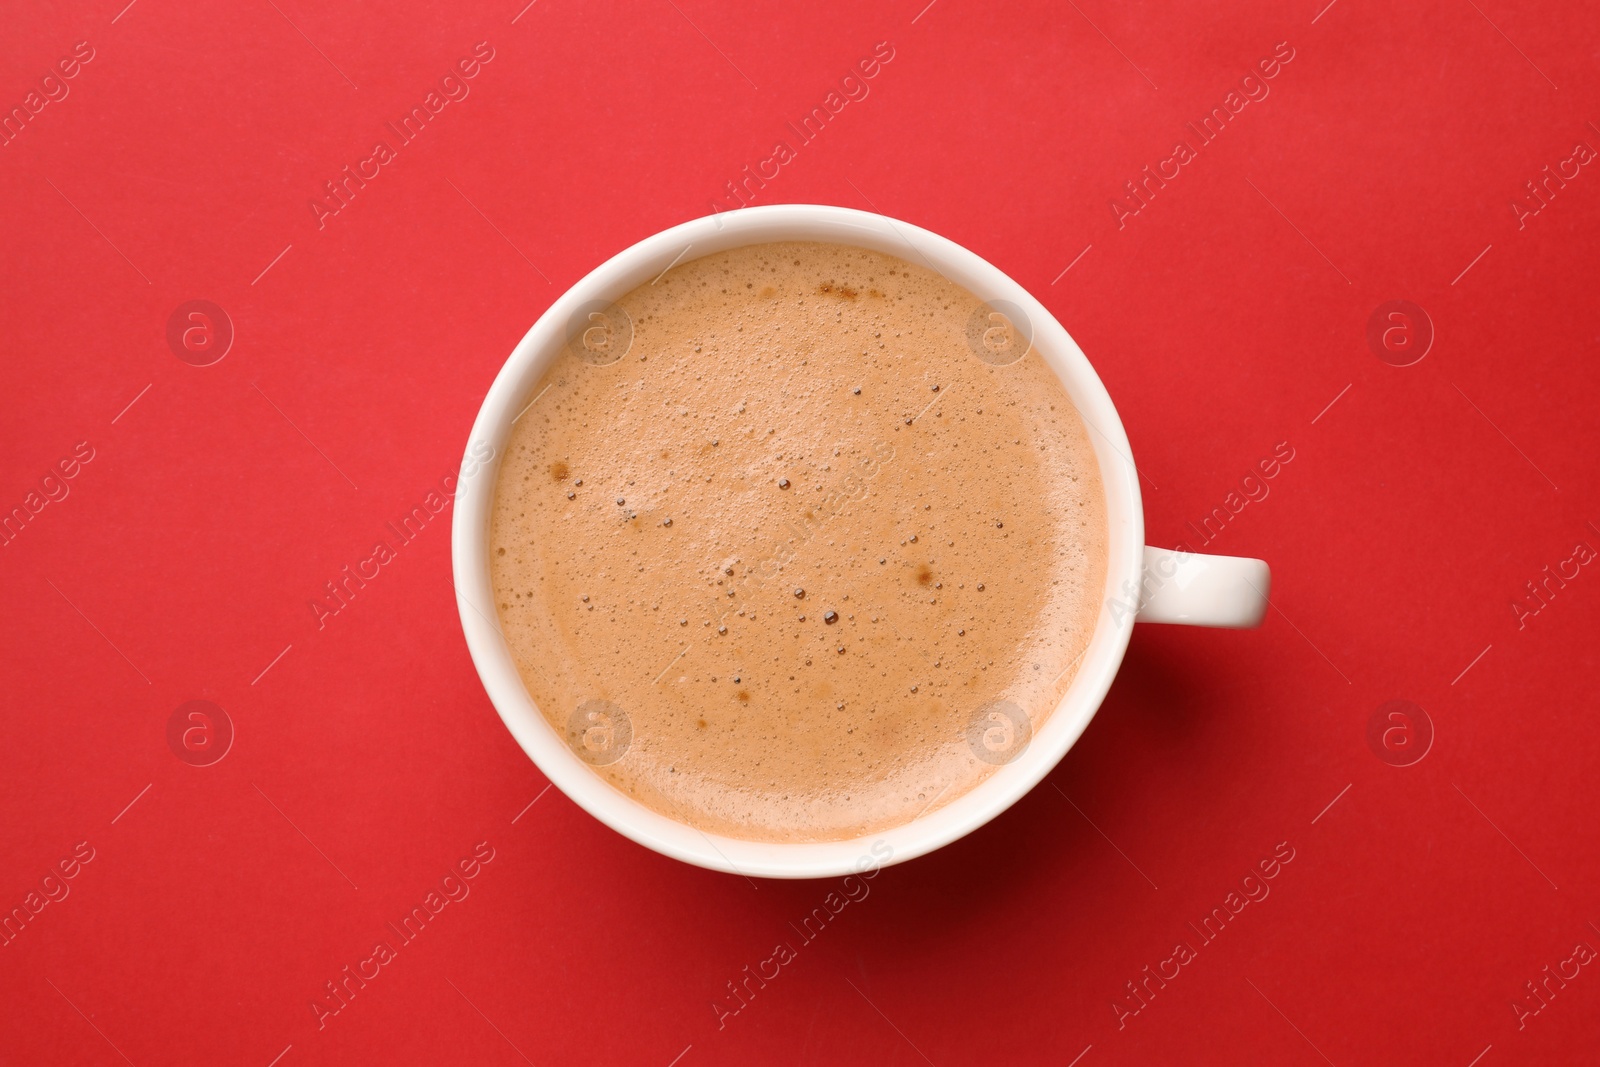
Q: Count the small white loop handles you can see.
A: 1